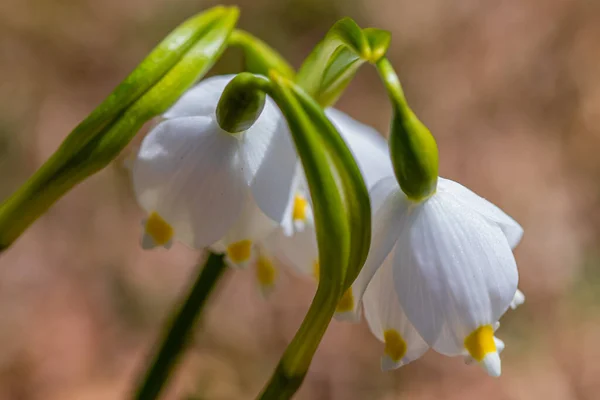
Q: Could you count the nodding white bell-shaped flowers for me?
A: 3